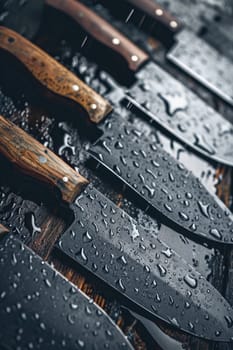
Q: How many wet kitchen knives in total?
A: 5